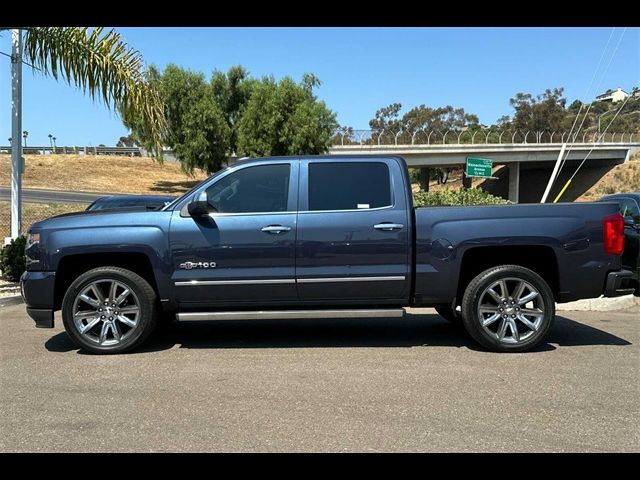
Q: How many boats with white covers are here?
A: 0